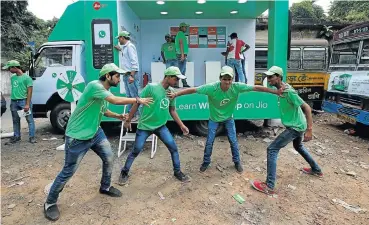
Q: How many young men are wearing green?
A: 7